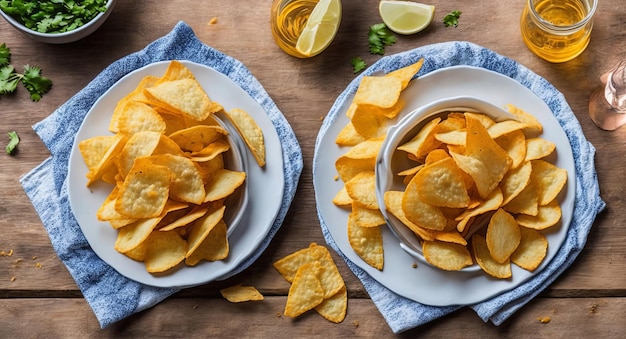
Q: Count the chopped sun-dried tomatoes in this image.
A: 0